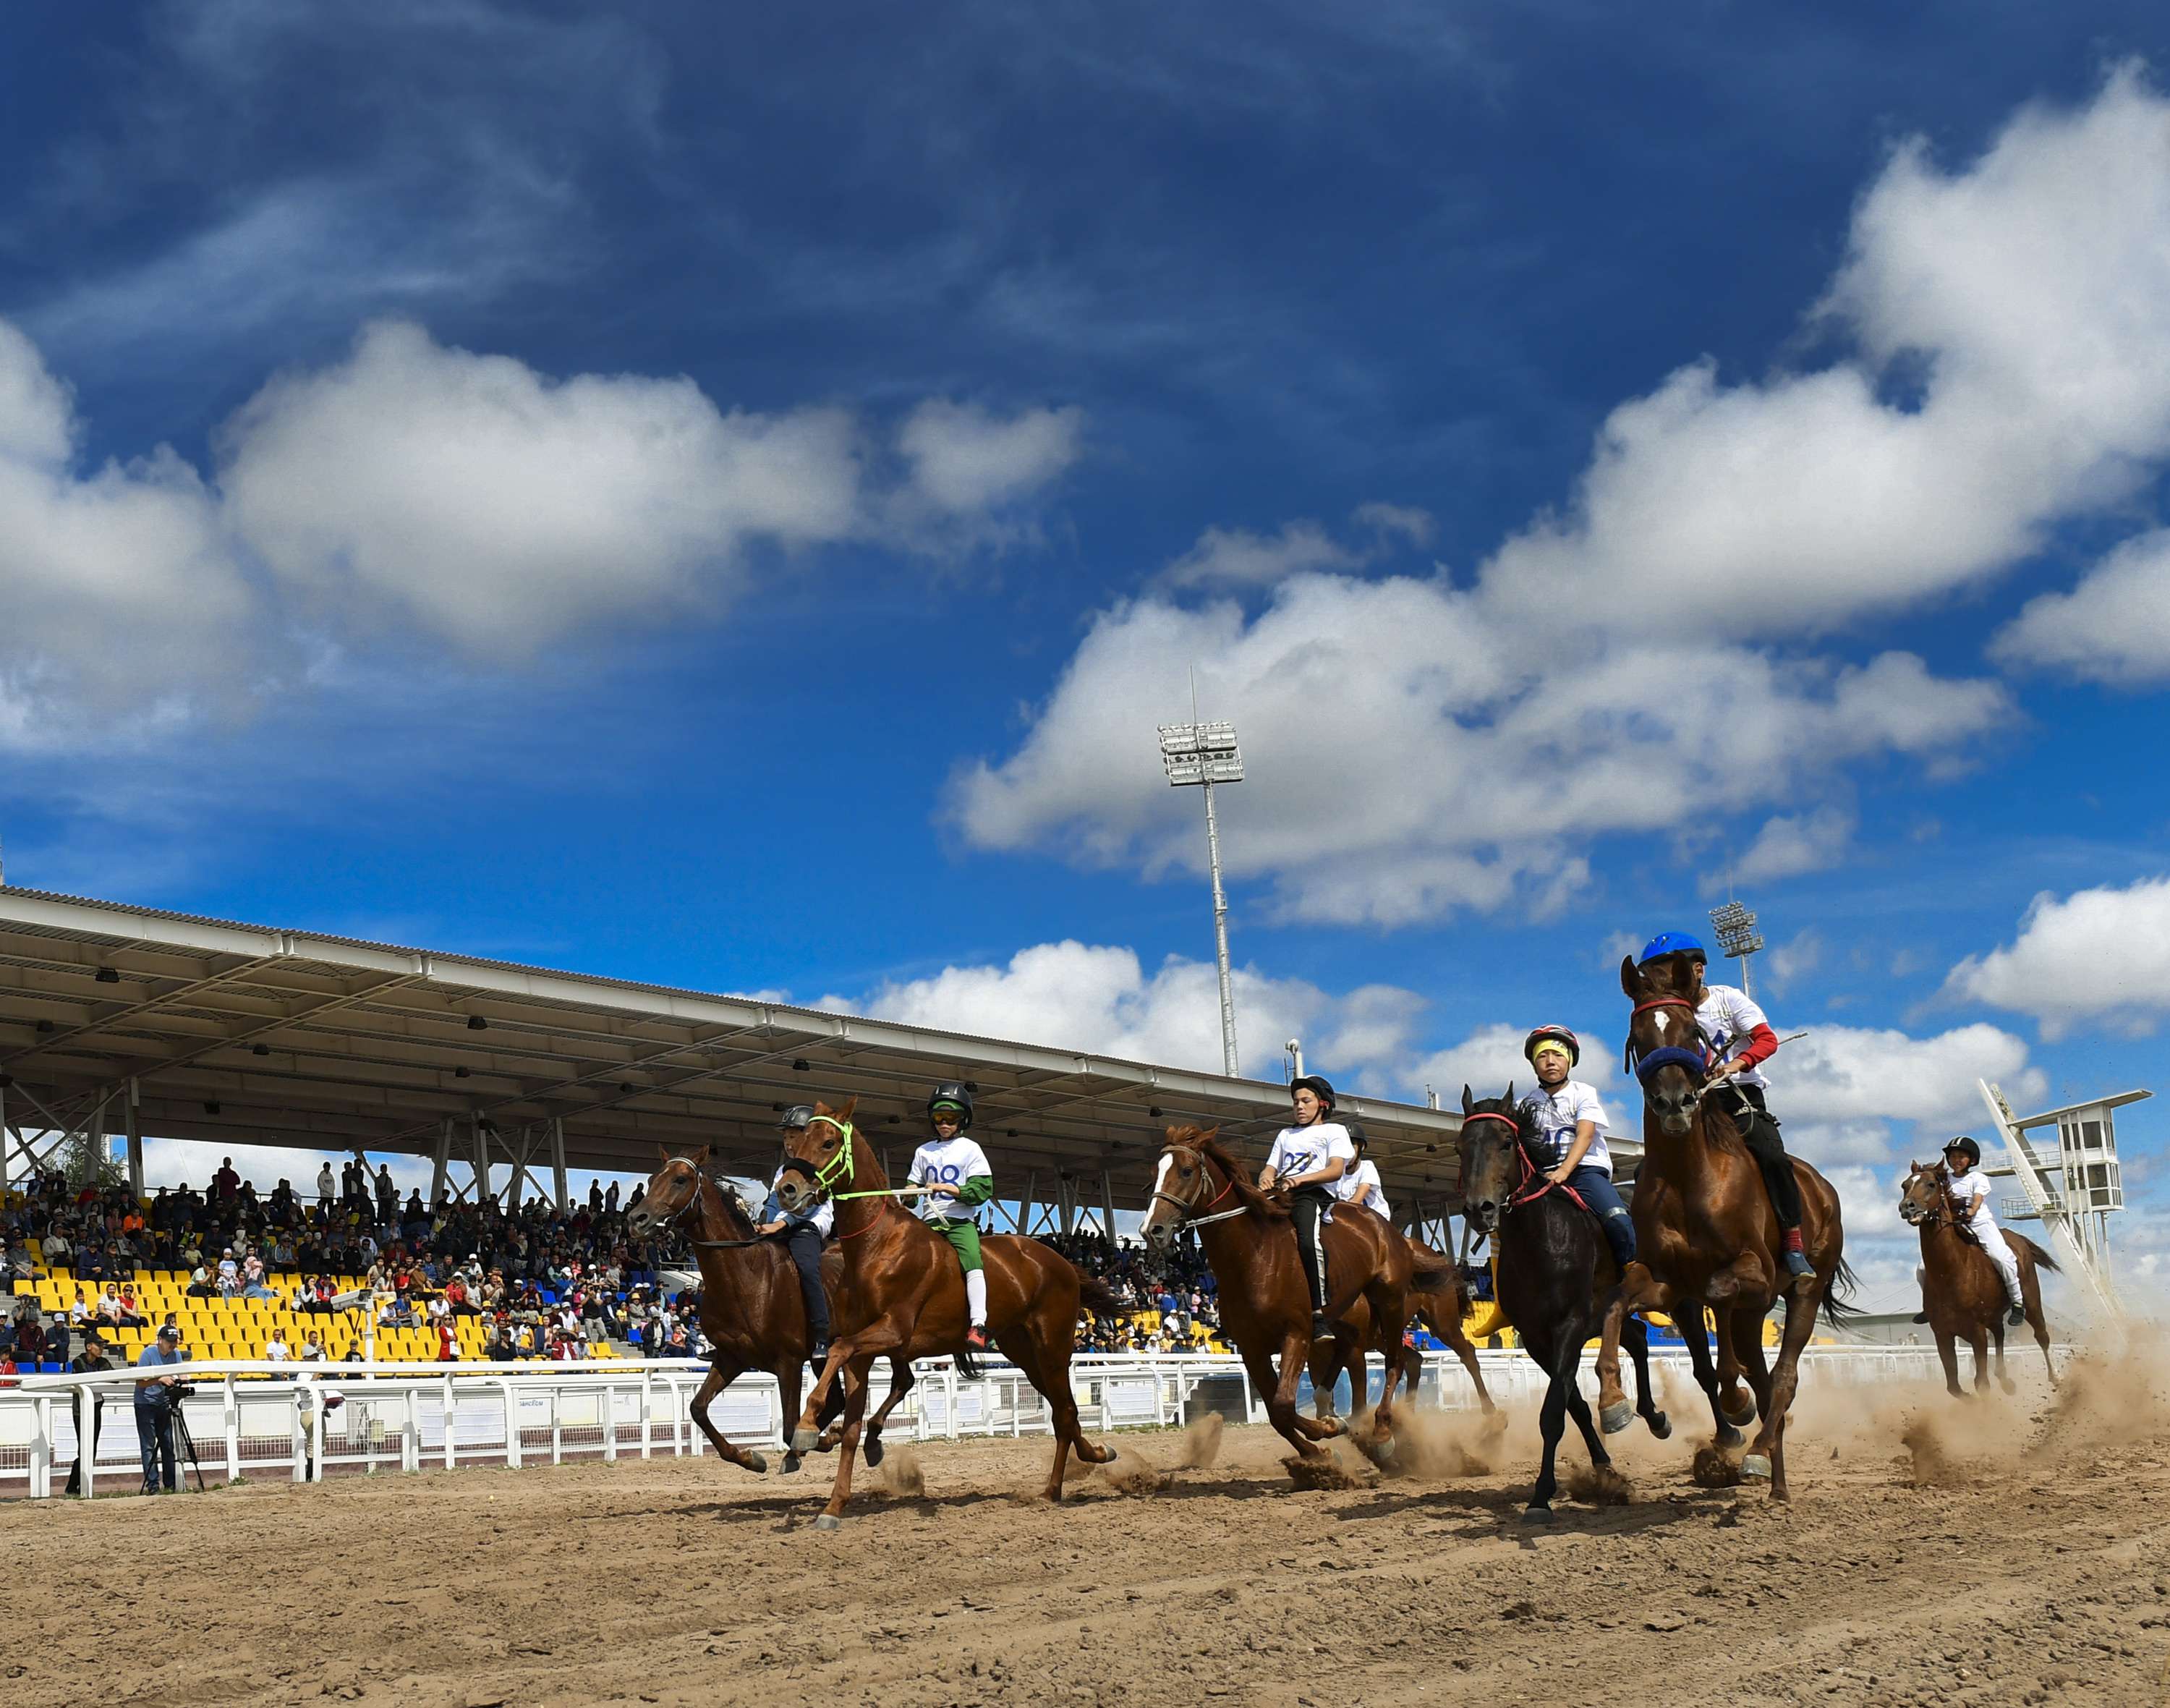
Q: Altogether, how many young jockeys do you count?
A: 7